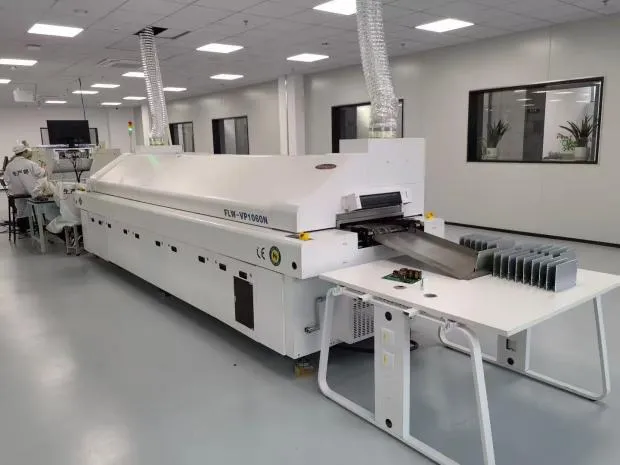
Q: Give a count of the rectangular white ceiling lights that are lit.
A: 15